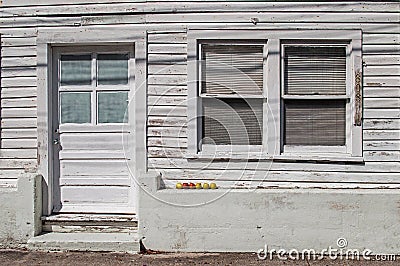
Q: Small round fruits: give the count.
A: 6